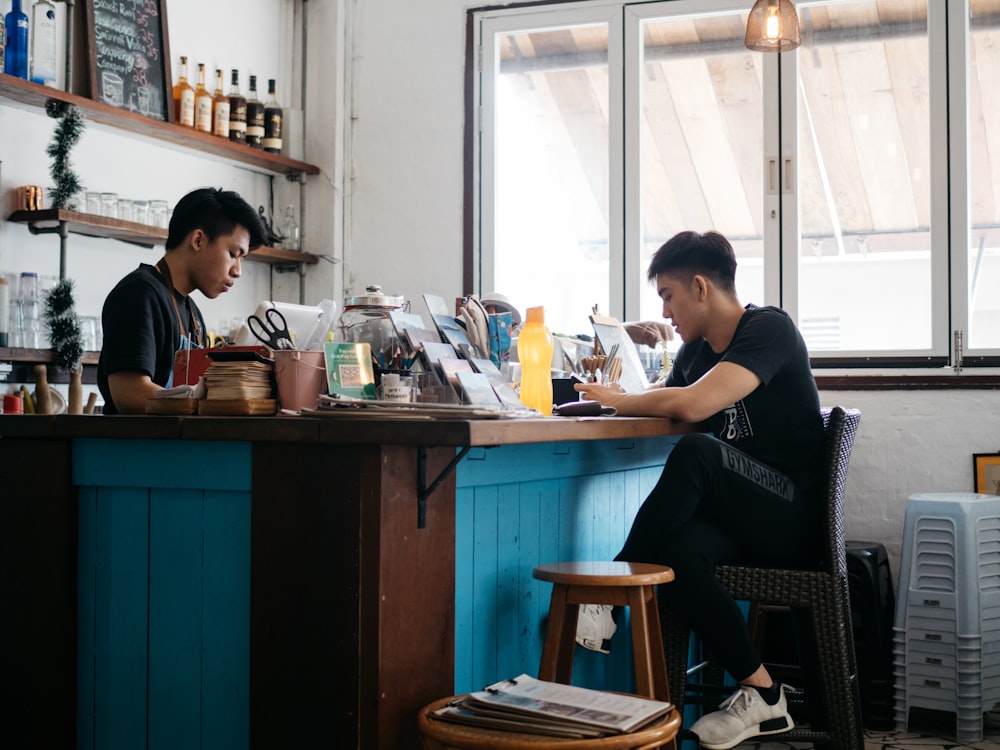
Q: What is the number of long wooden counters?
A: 1